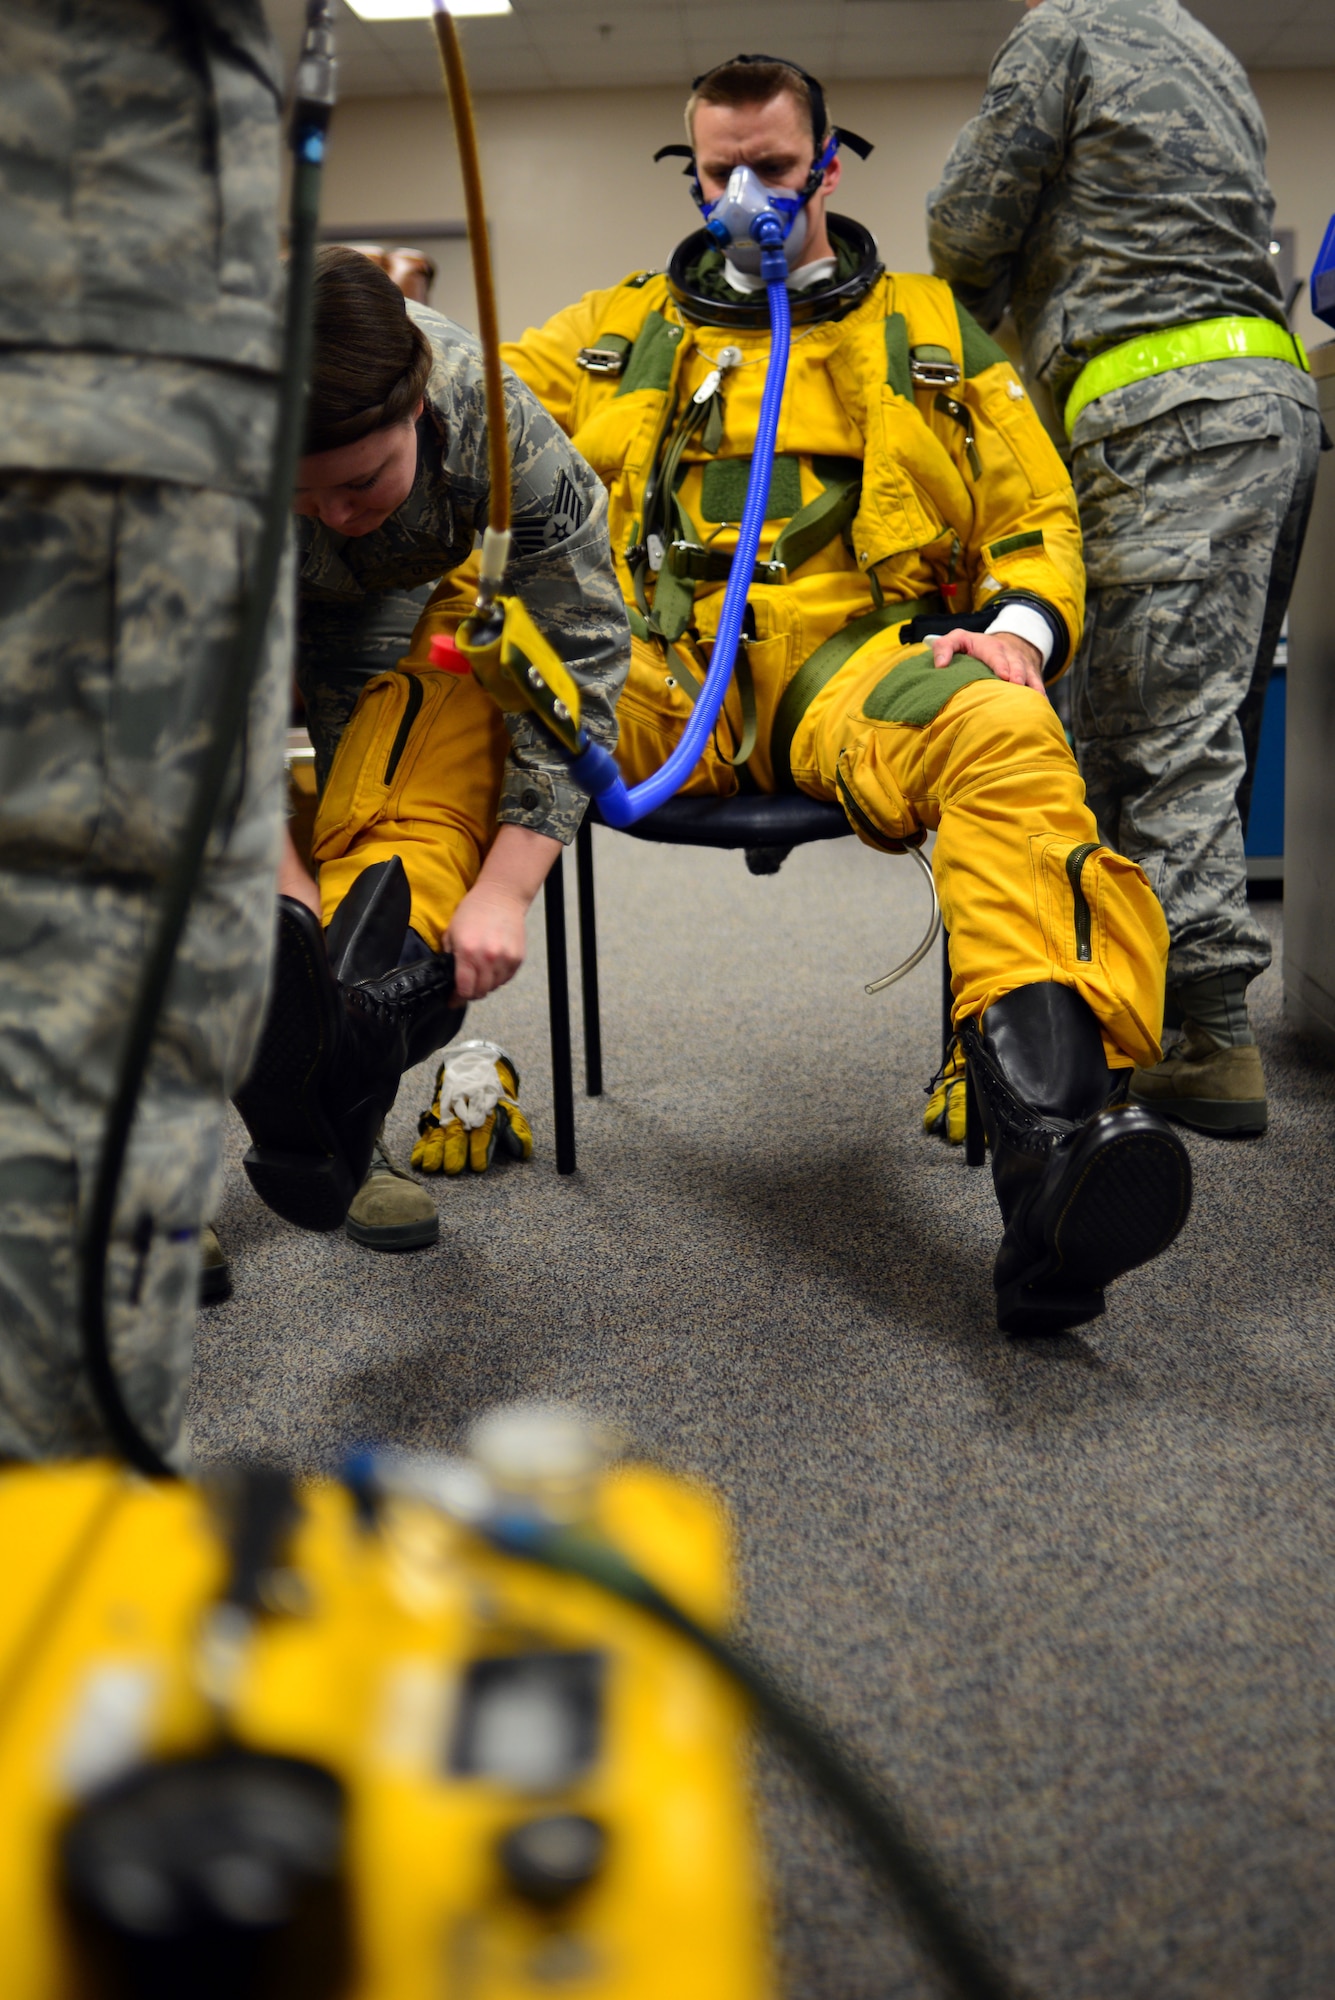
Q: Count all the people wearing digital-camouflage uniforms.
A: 3